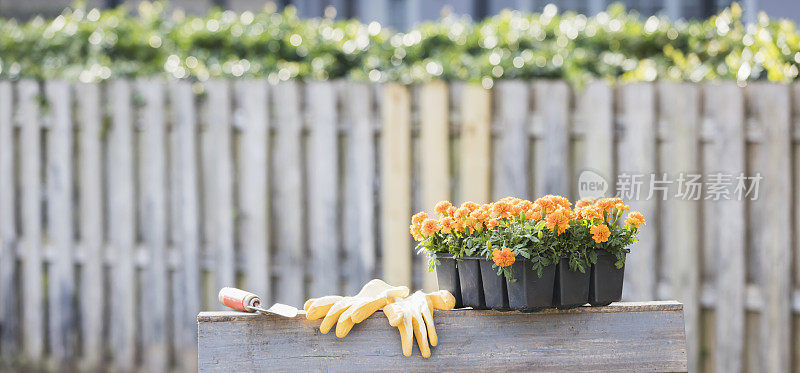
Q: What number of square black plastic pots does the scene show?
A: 6